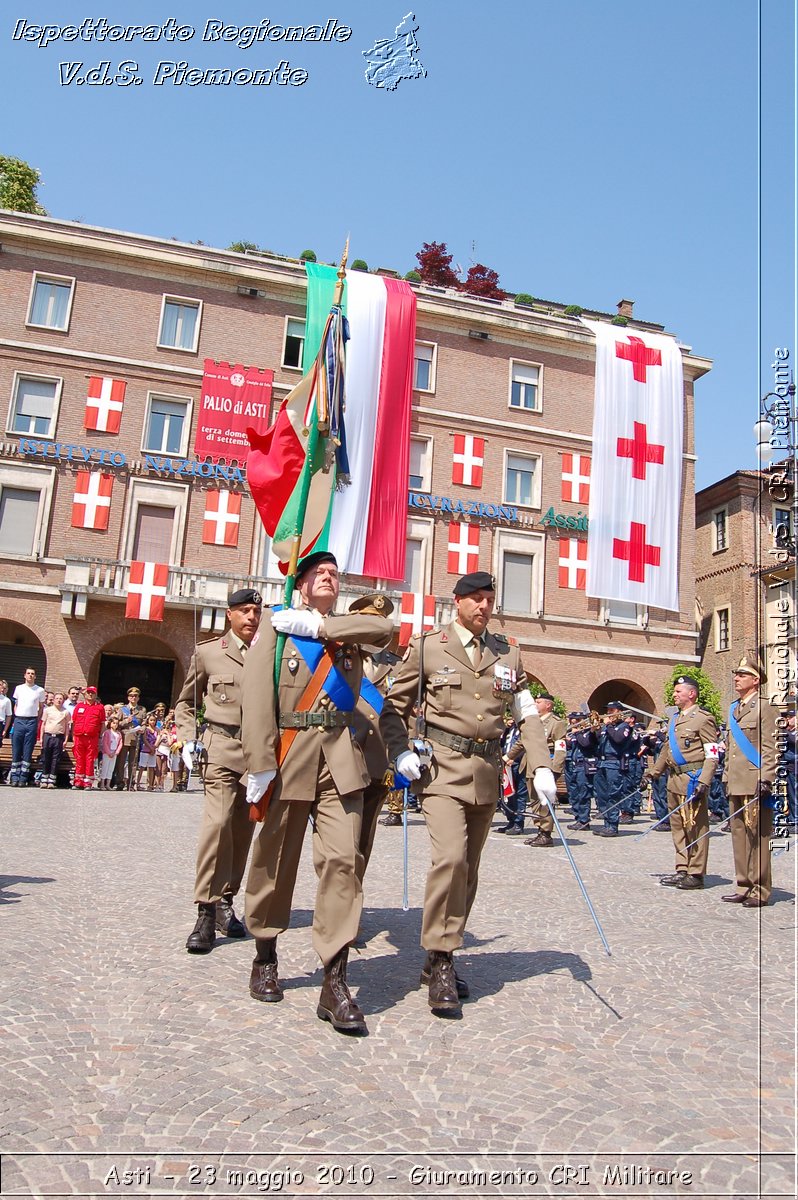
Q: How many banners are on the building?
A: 12